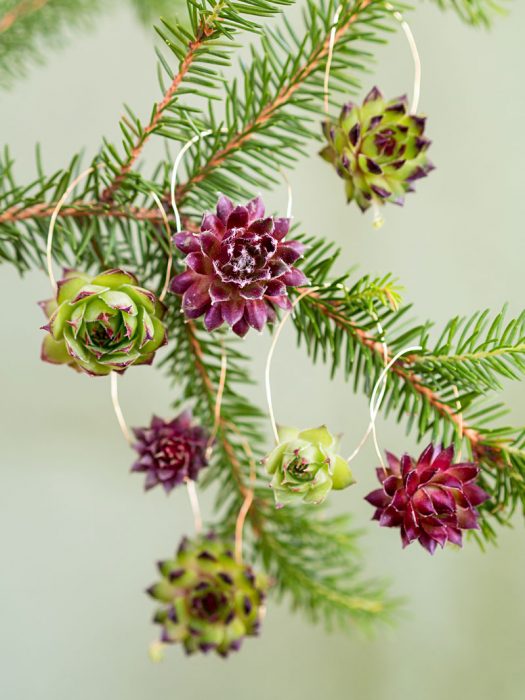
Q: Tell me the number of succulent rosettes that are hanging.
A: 7